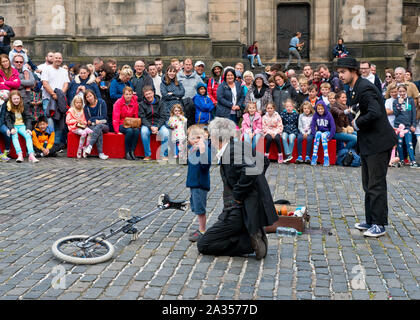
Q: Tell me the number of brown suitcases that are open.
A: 1